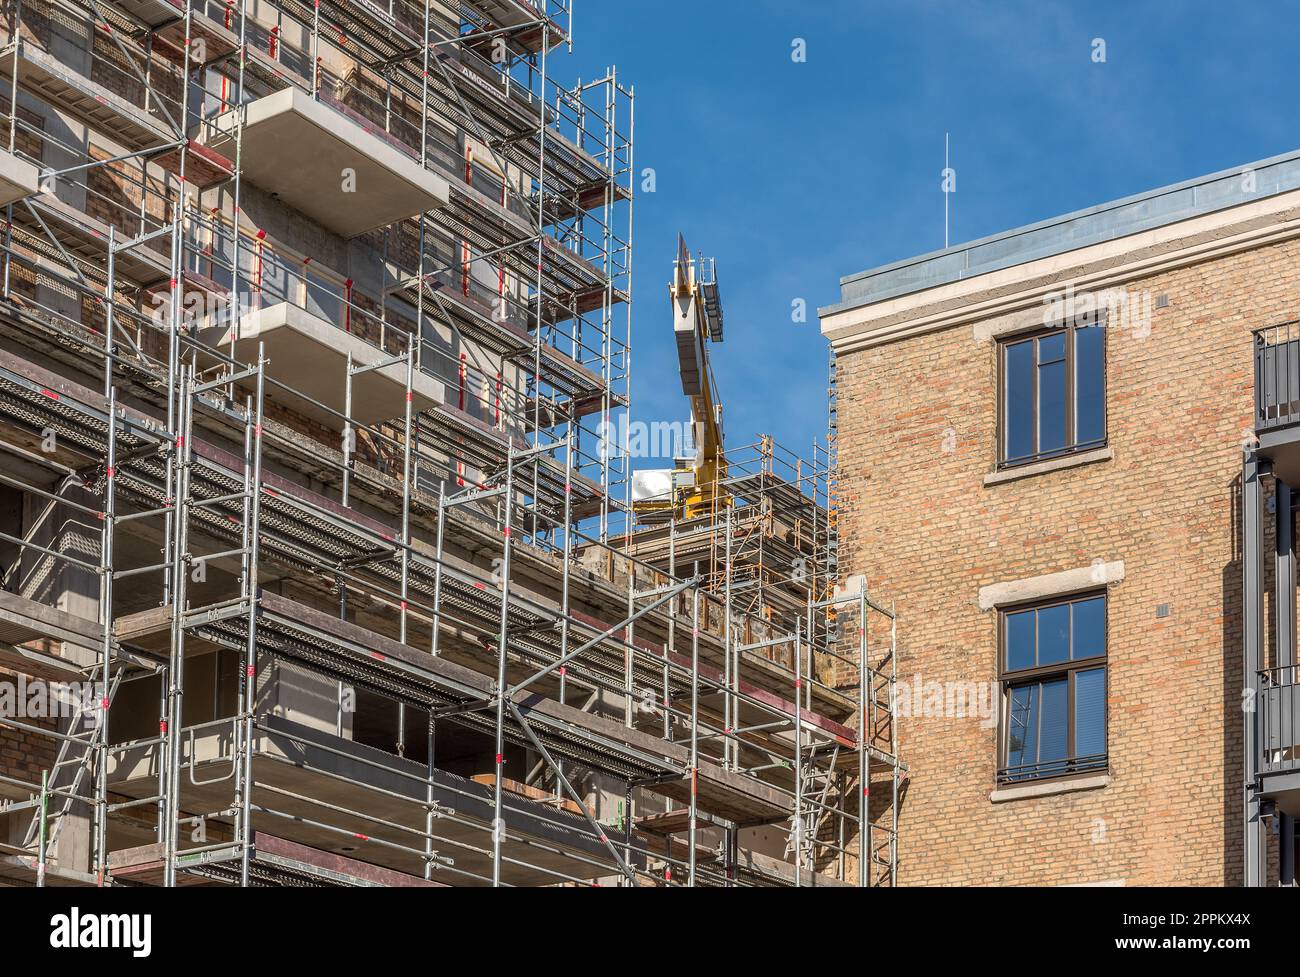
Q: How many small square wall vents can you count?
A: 2